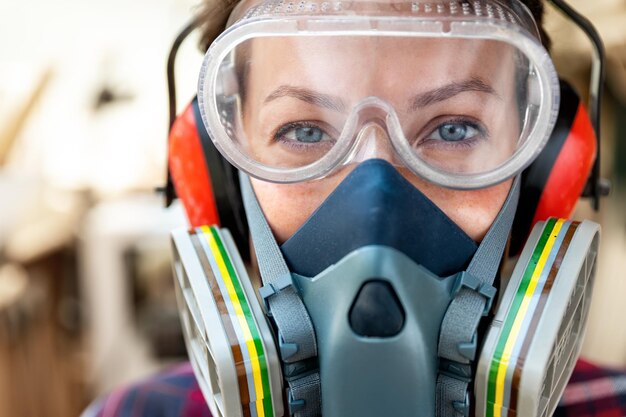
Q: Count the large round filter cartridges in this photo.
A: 2